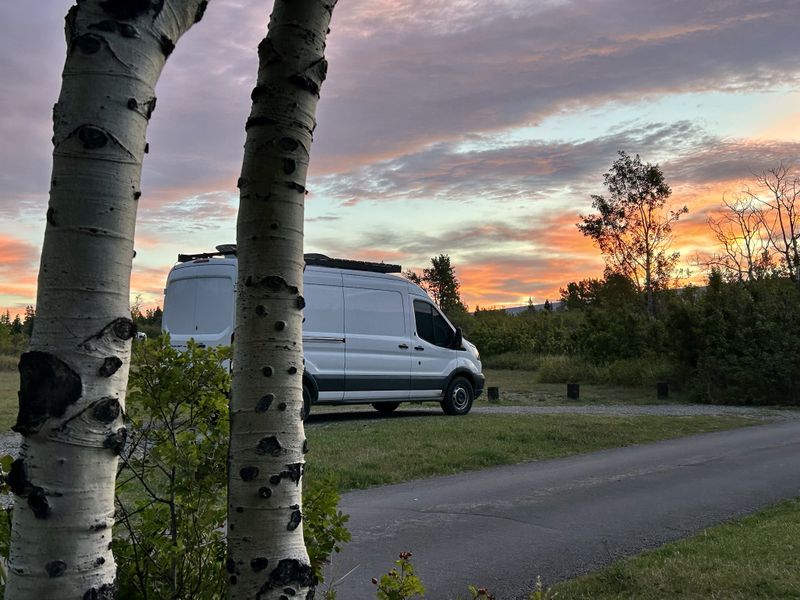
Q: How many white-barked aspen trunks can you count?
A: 2